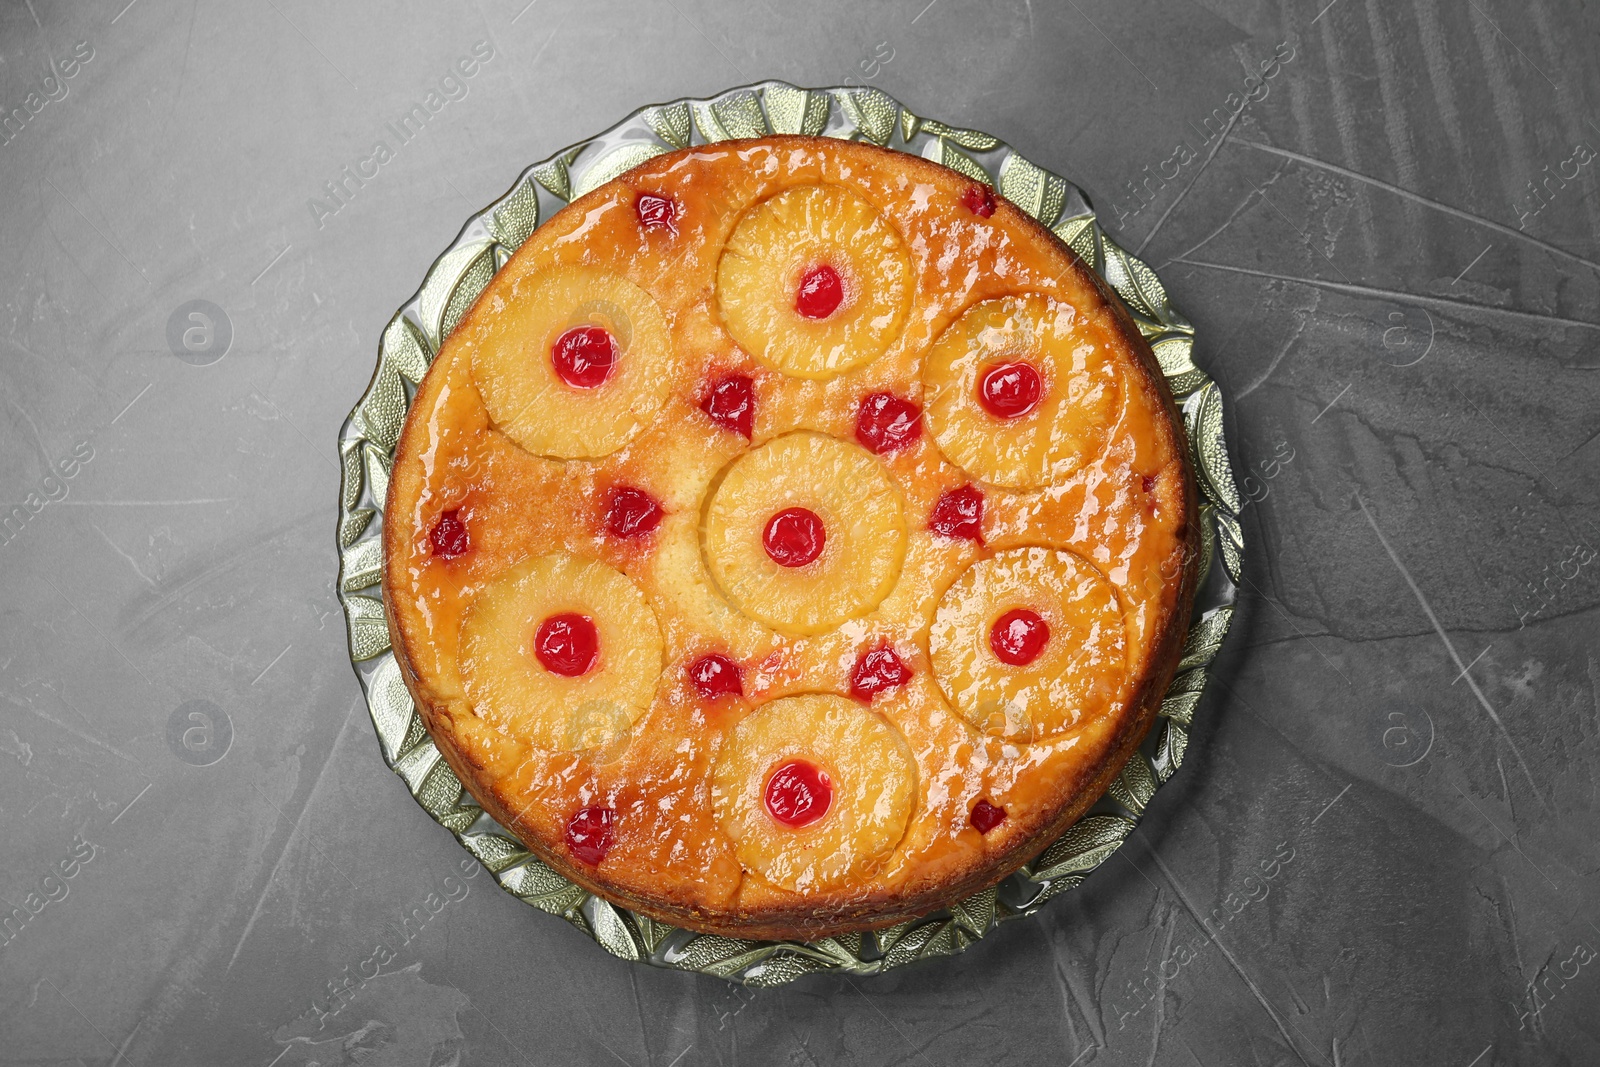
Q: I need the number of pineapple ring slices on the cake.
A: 7